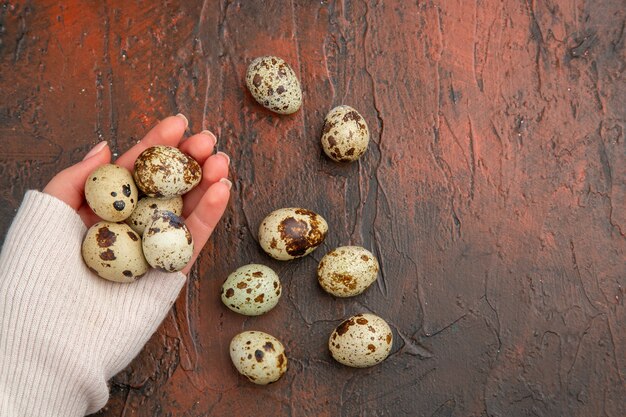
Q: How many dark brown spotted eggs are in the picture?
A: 12